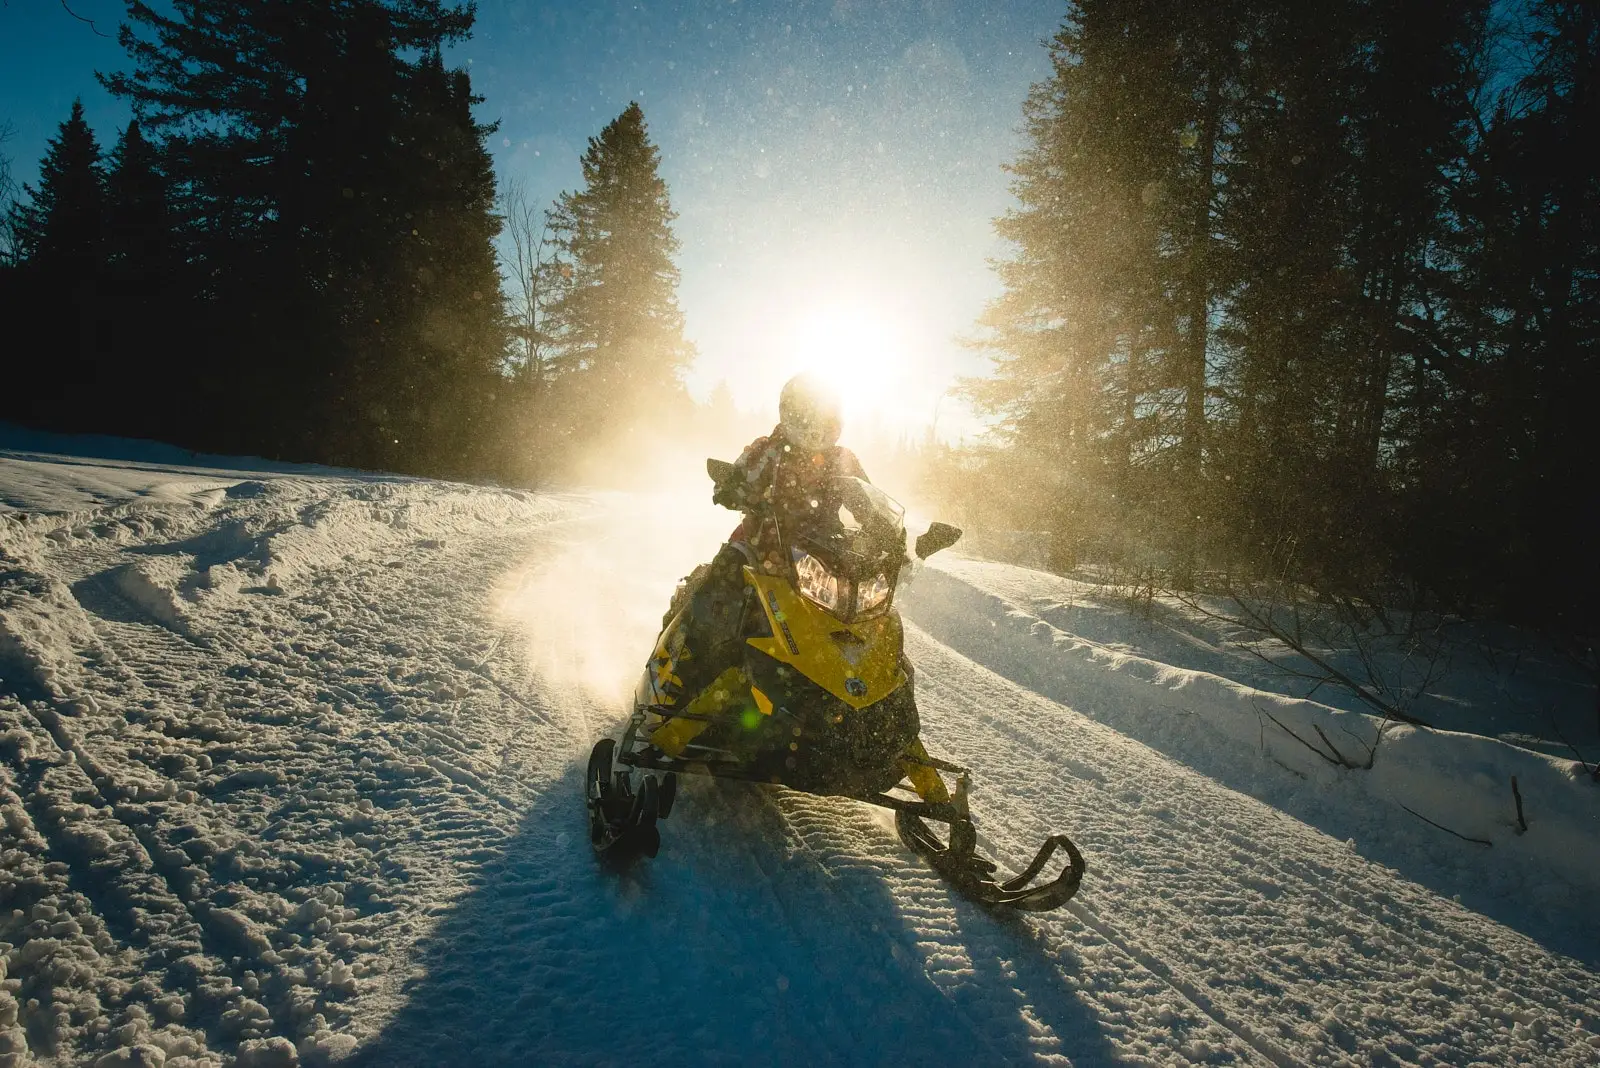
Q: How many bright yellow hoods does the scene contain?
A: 1